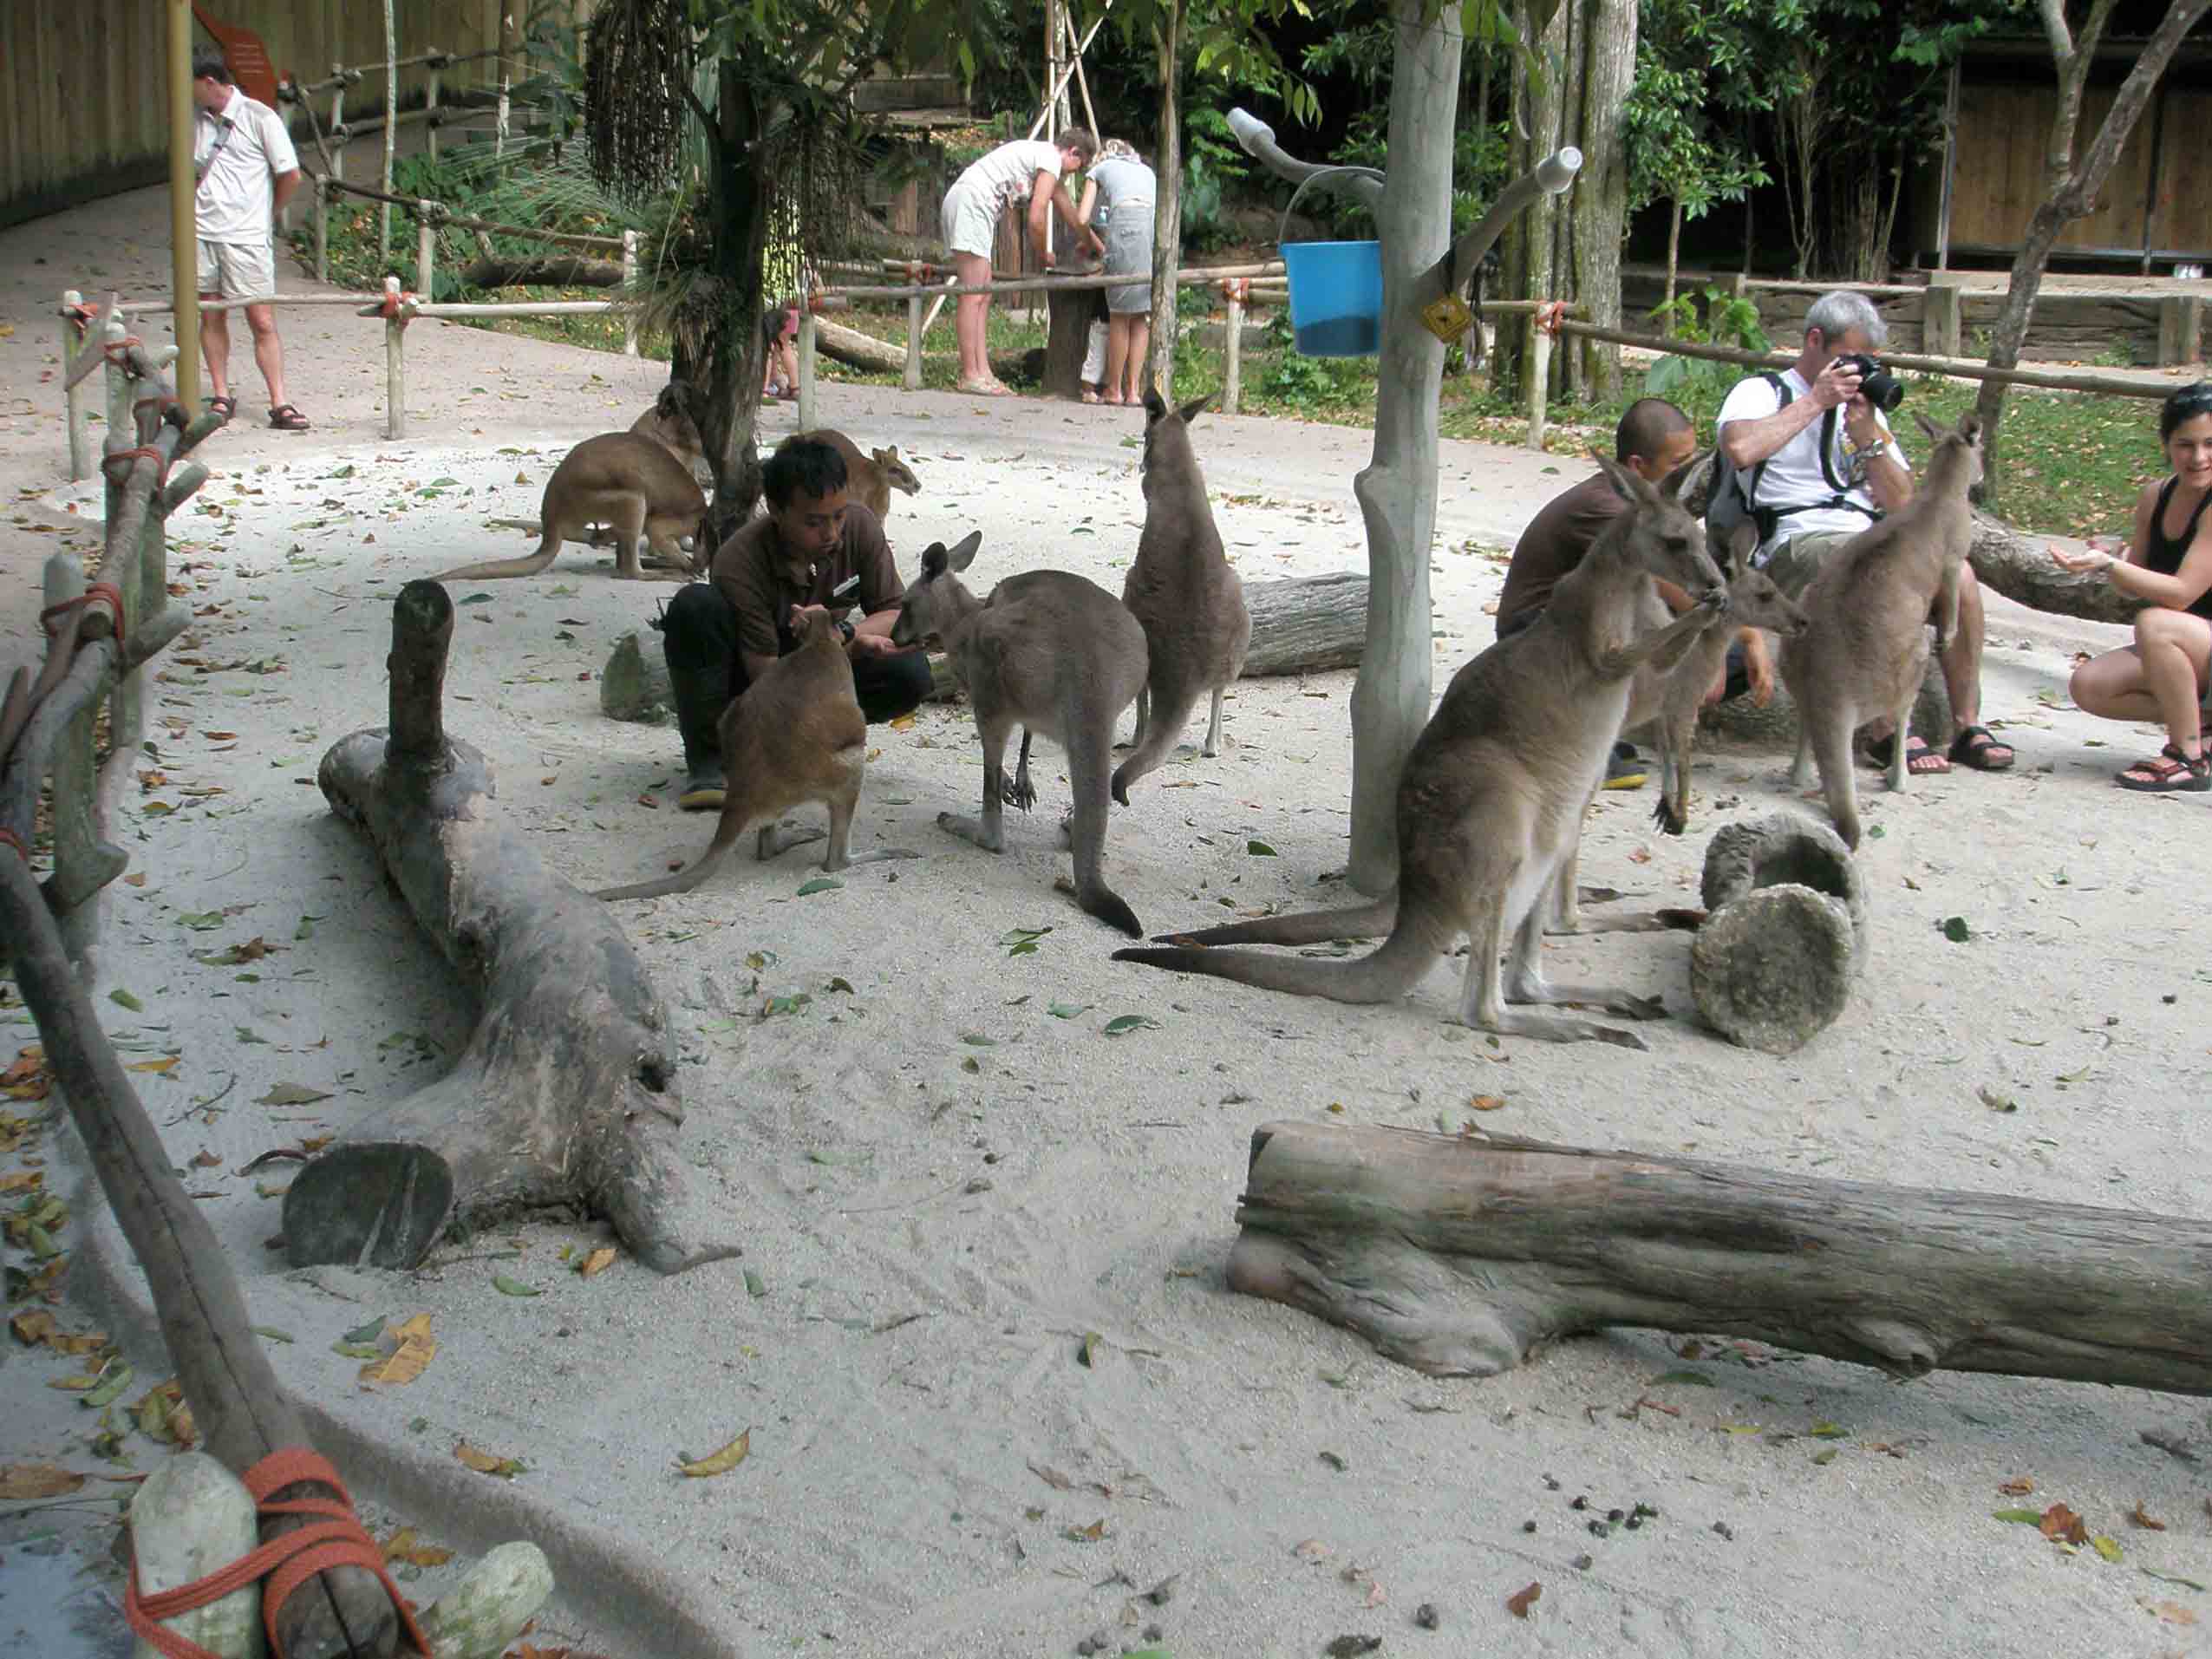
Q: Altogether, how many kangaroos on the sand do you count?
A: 9